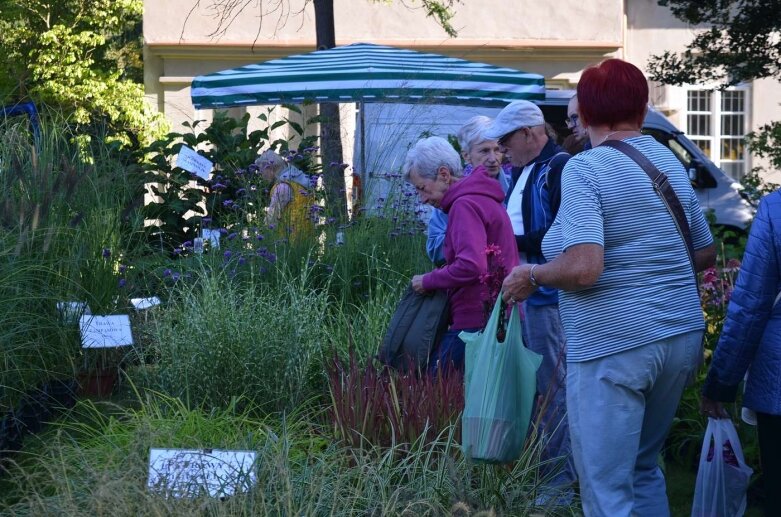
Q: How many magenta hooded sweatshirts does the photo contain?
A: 1